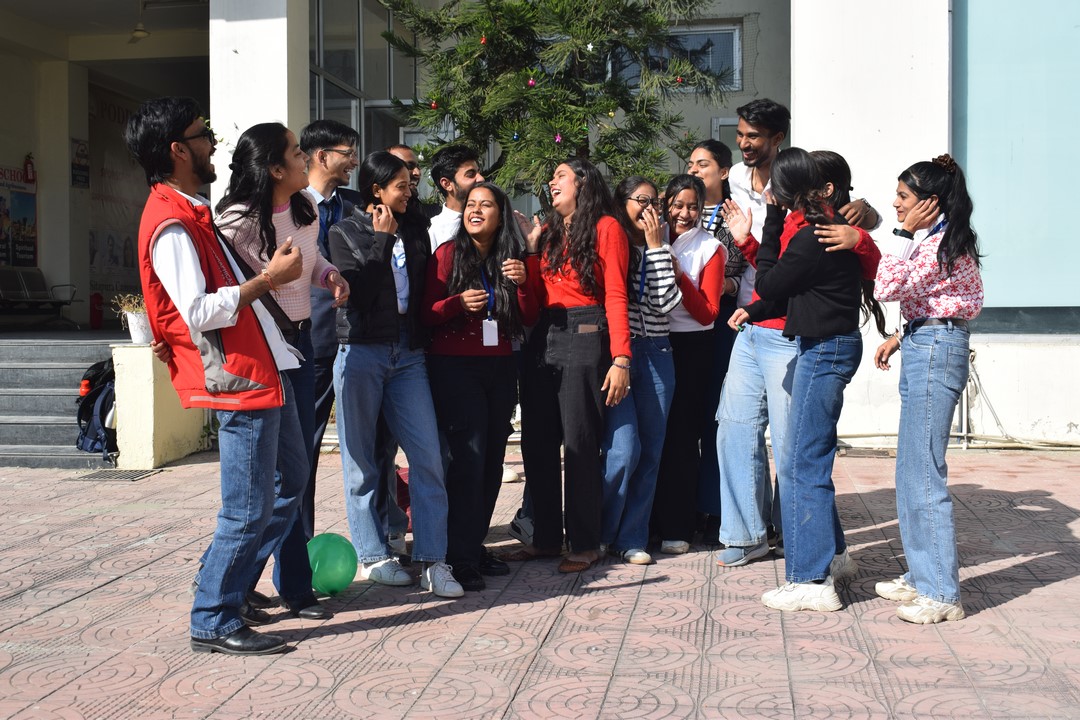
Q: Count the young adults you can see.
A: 15